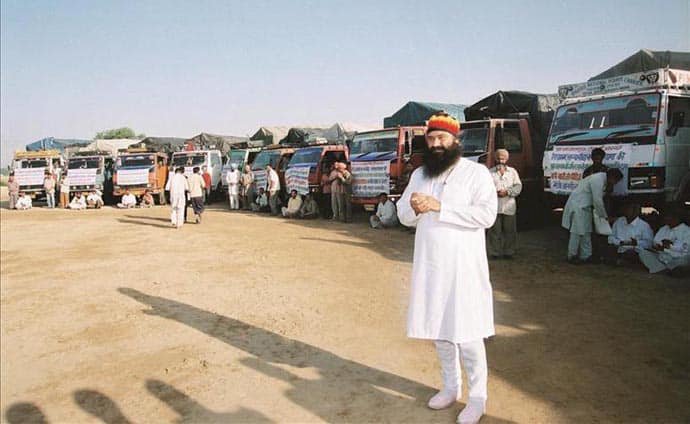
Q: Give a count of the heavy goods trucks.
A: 10